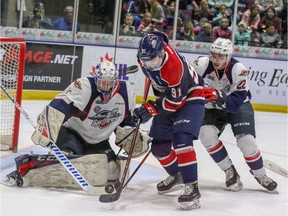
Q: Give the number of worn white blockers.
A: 1